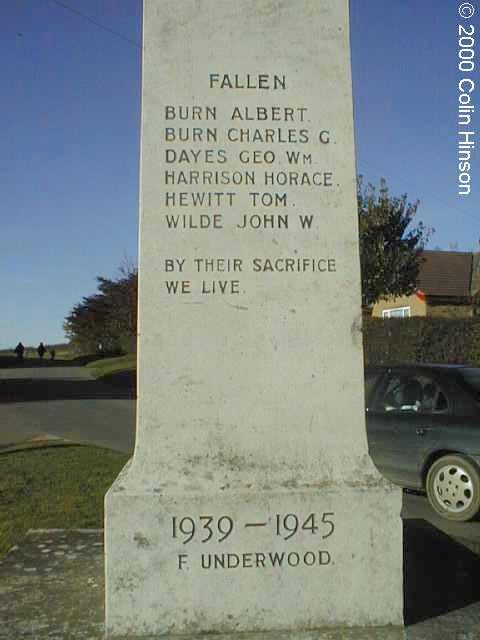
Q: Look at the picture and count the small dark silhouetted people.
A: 3